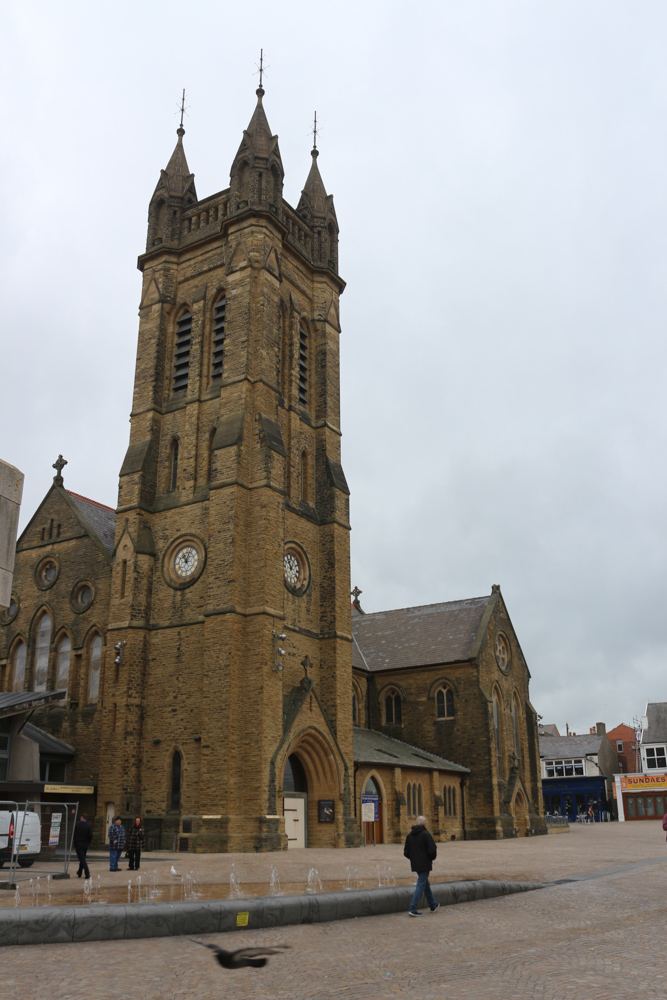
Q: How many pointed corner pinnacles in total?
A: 3